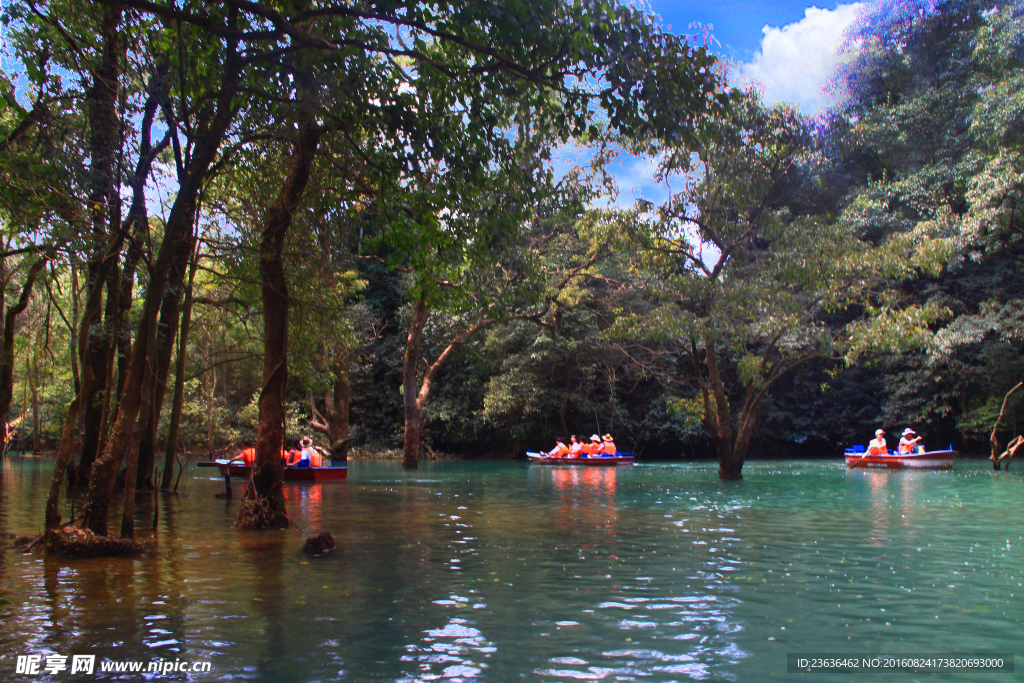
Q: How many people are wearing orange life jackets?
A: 11